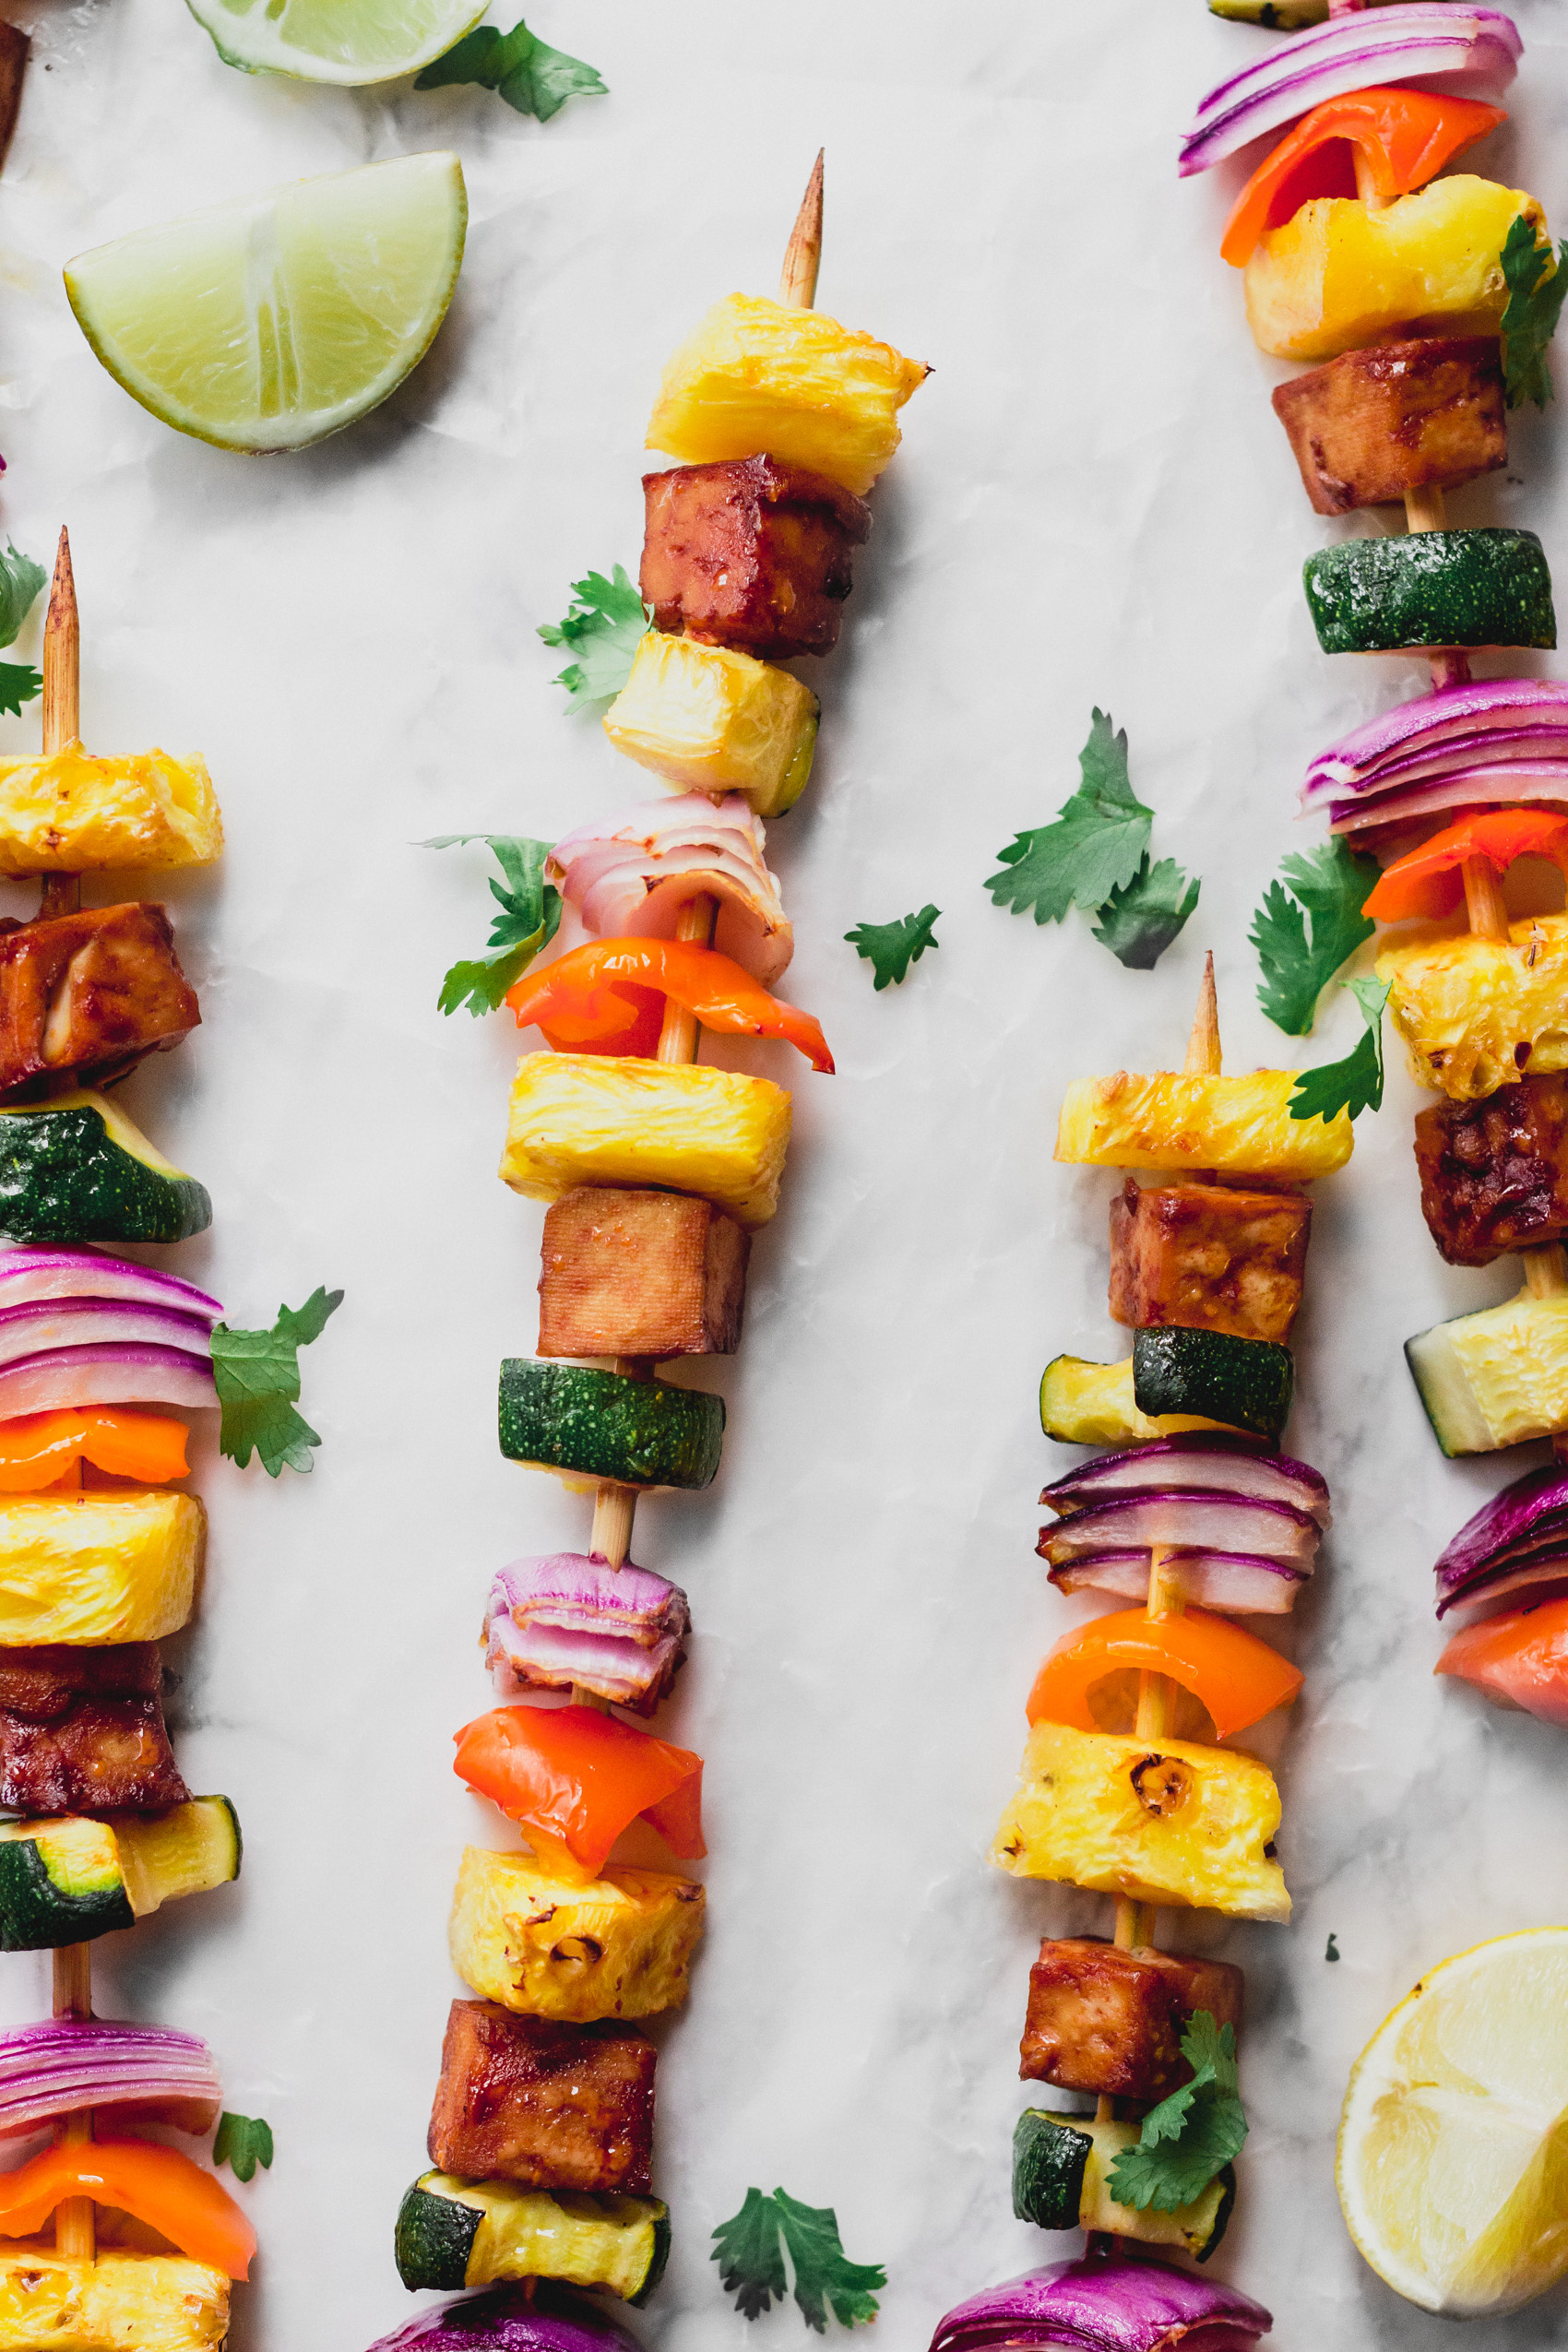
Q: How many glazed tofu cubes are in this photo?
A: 9